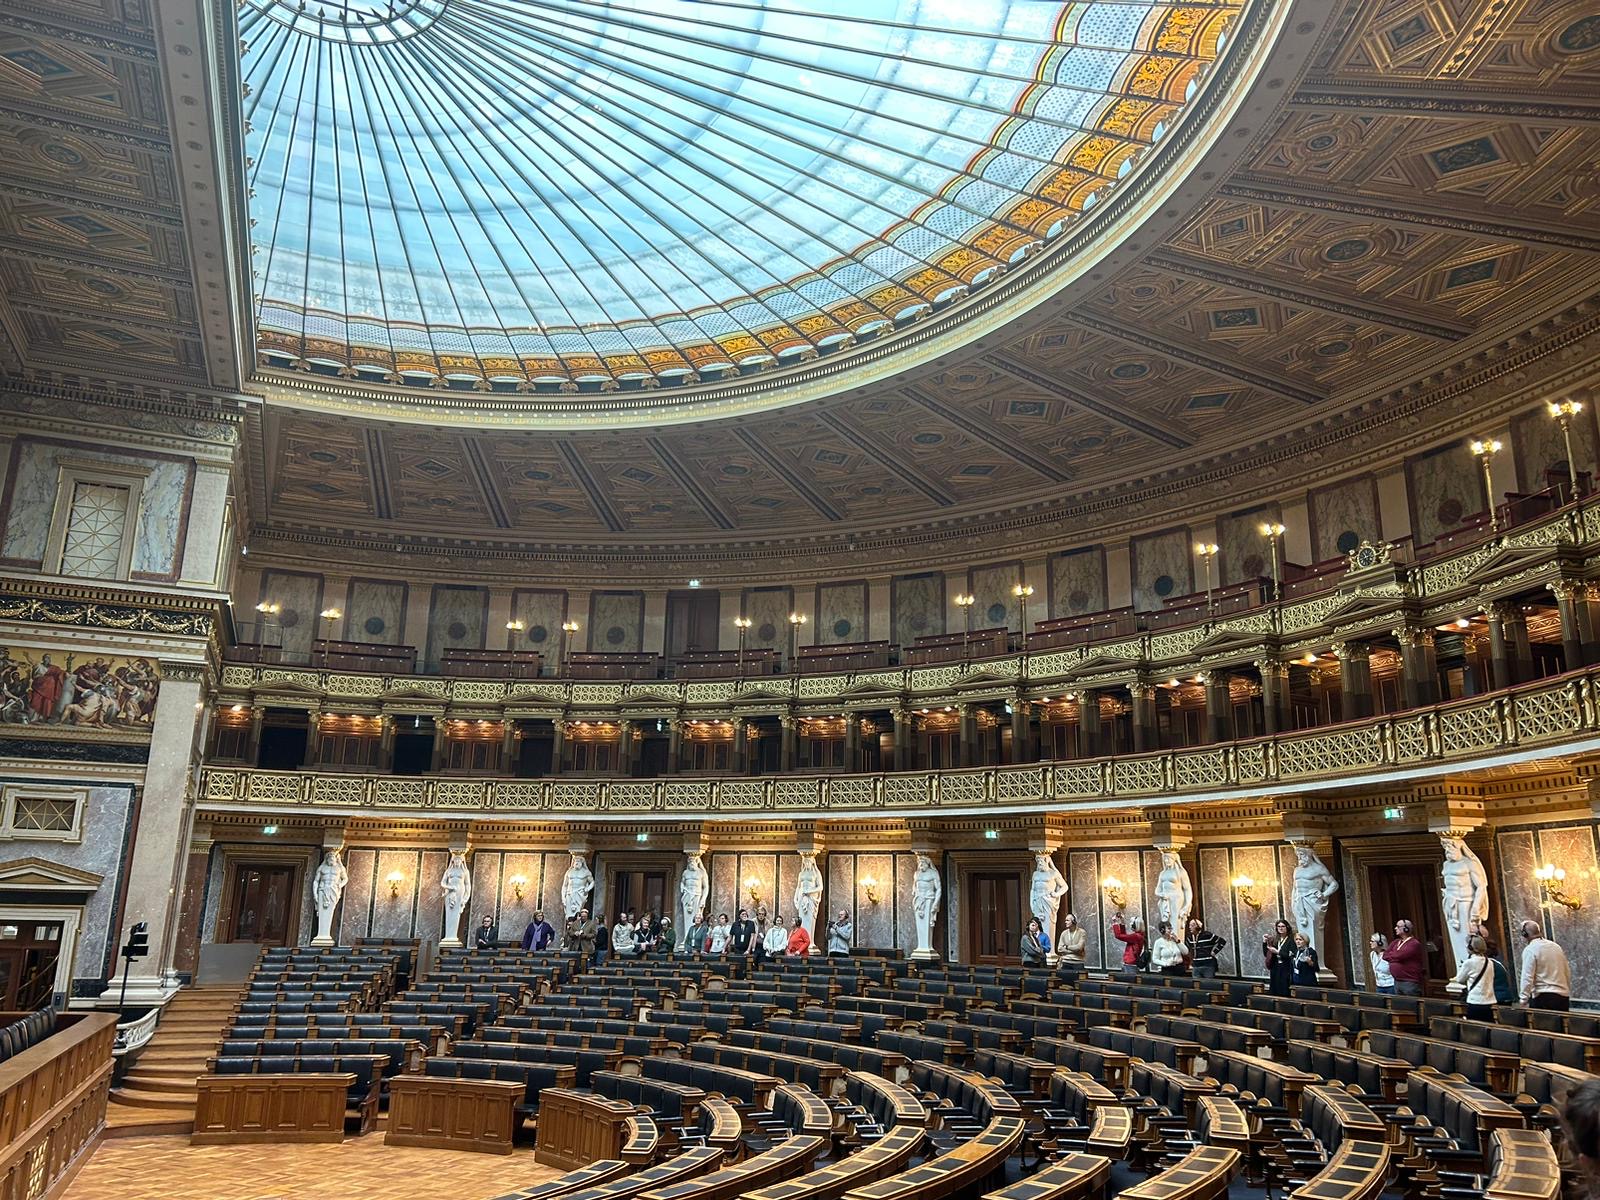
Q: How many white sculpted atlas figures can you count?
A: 10